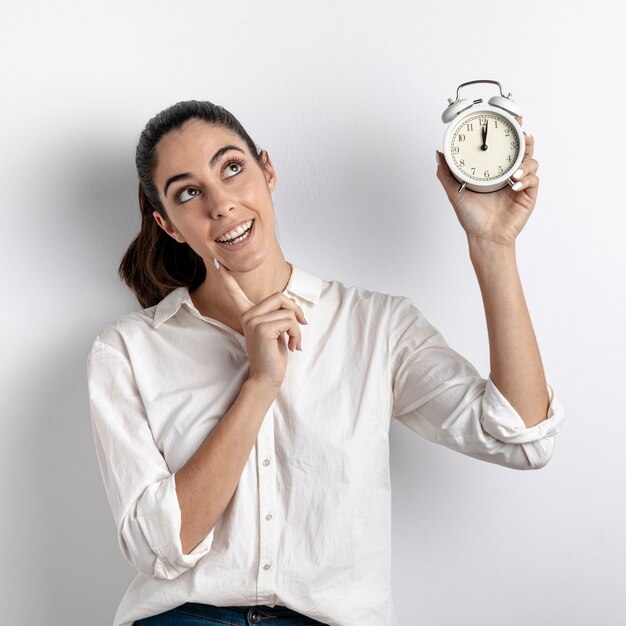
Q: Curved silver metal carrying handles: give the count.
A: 1